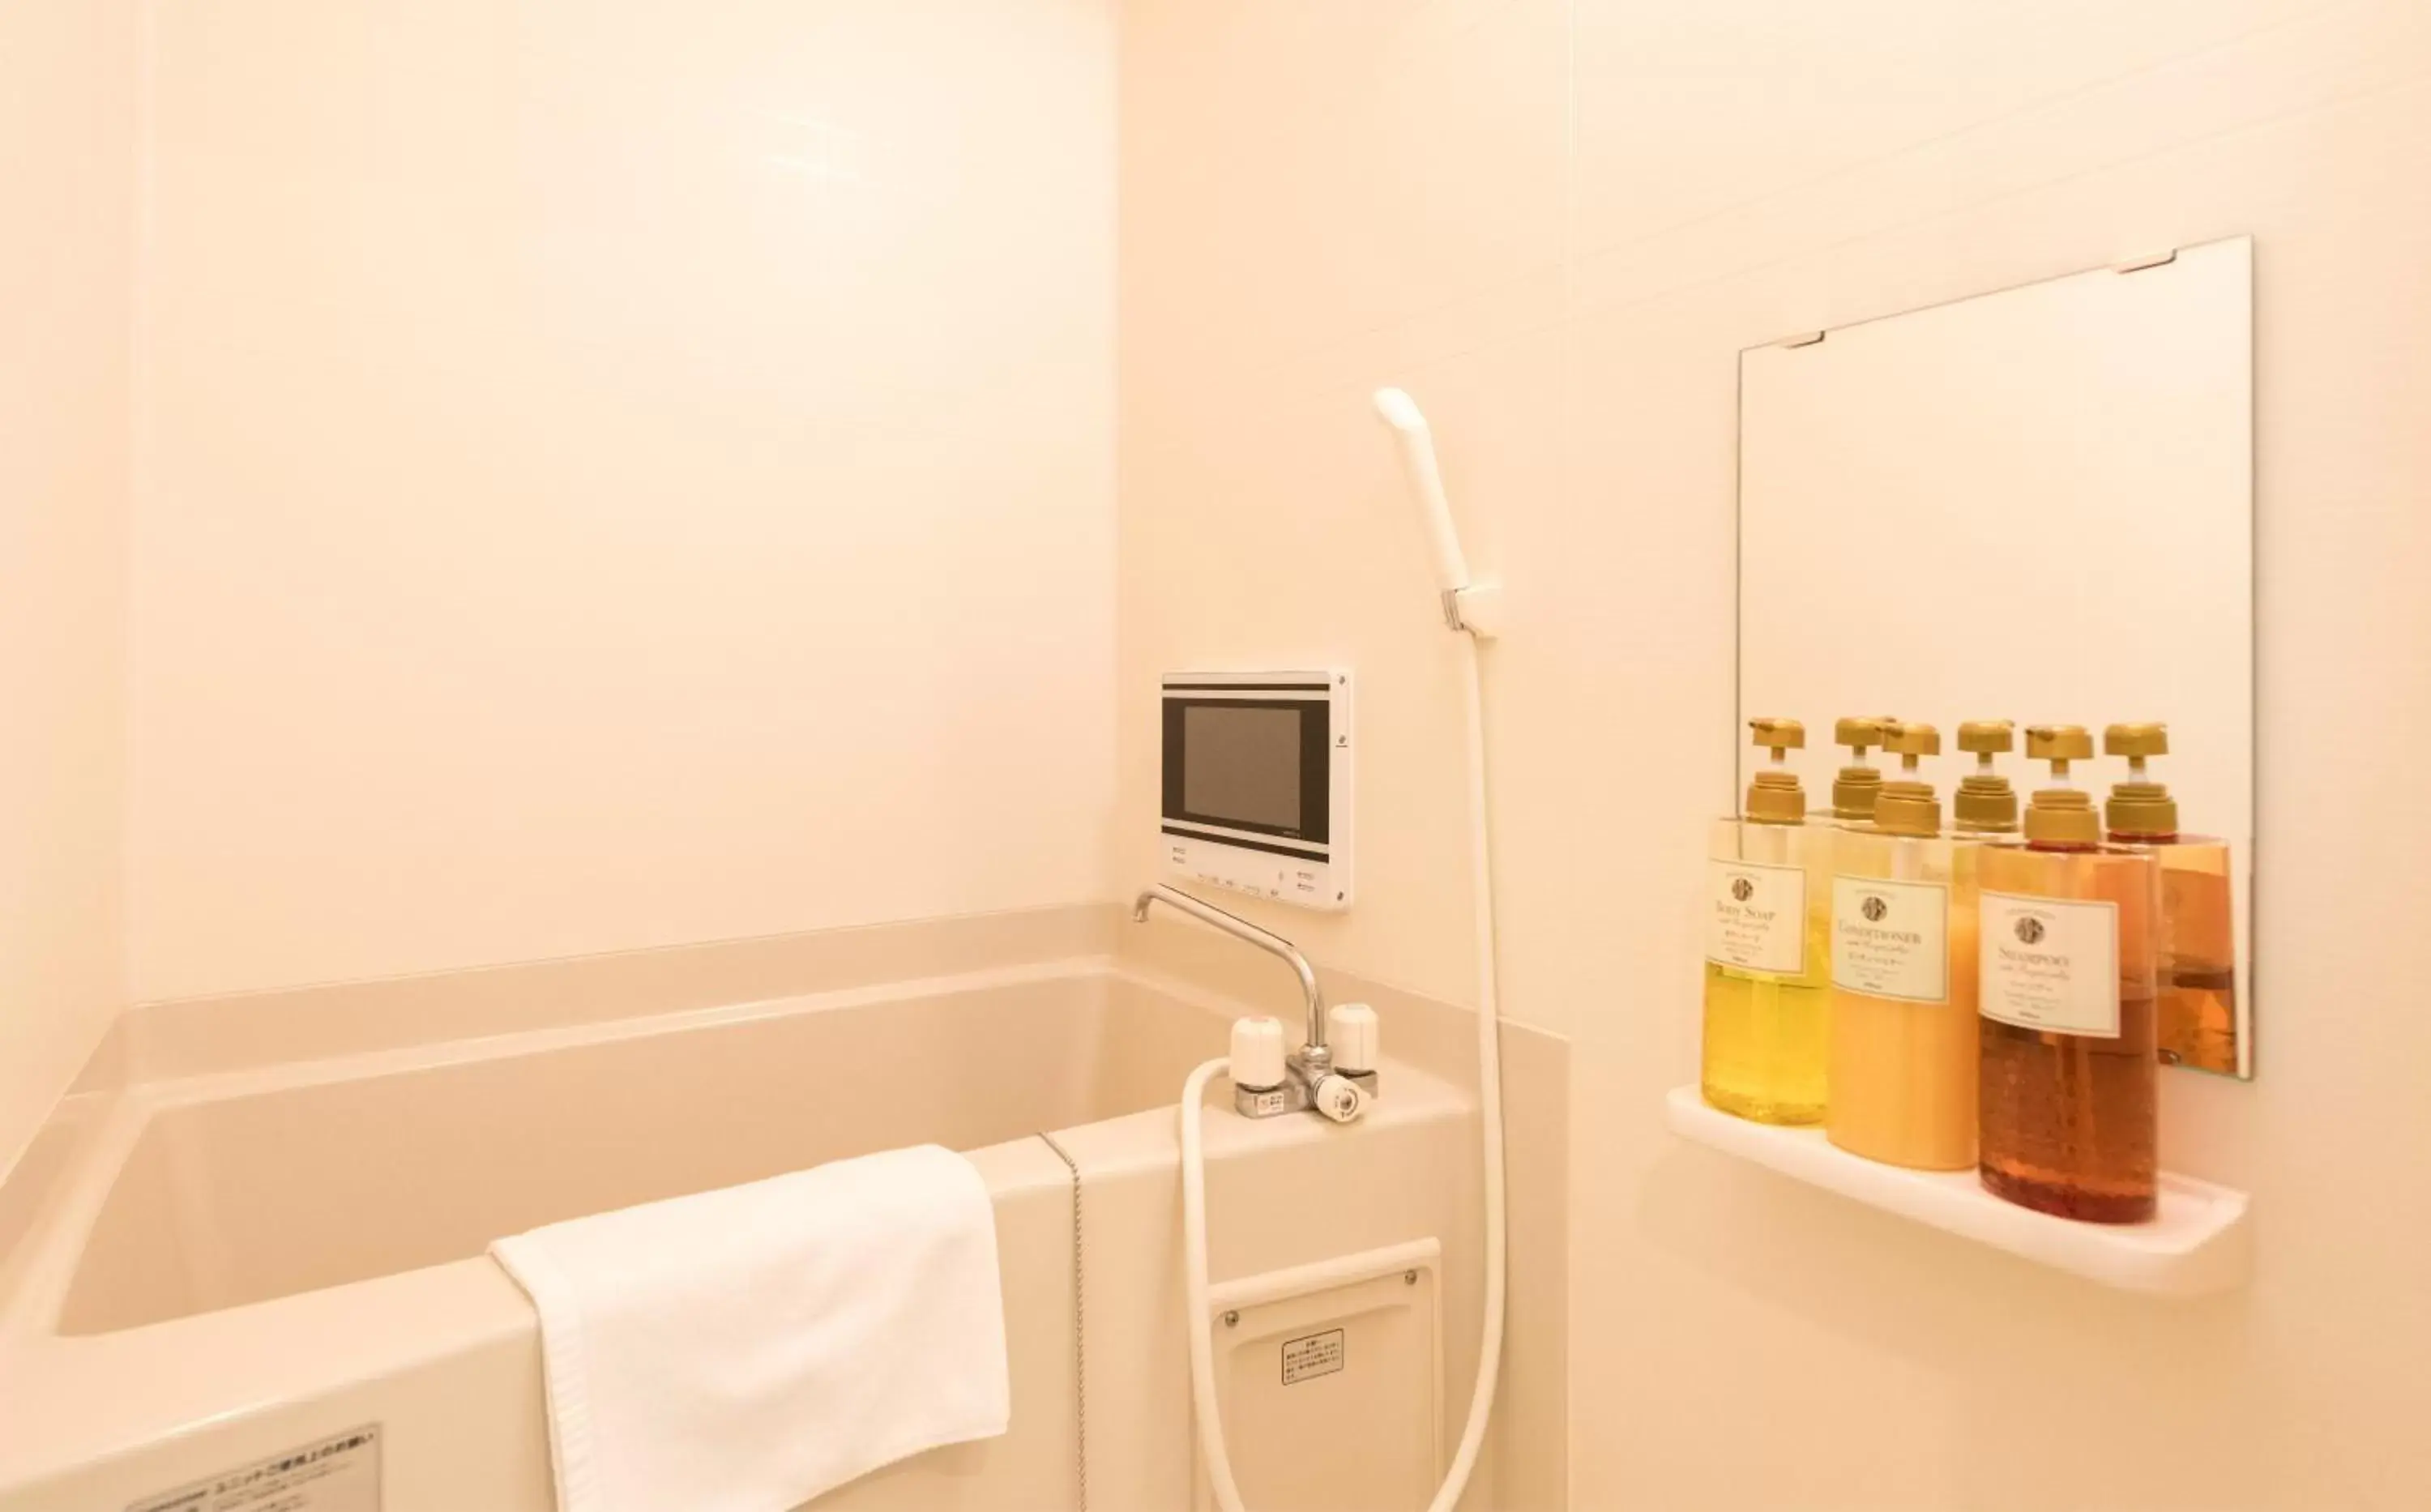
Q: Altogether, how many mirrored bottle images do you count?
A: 3